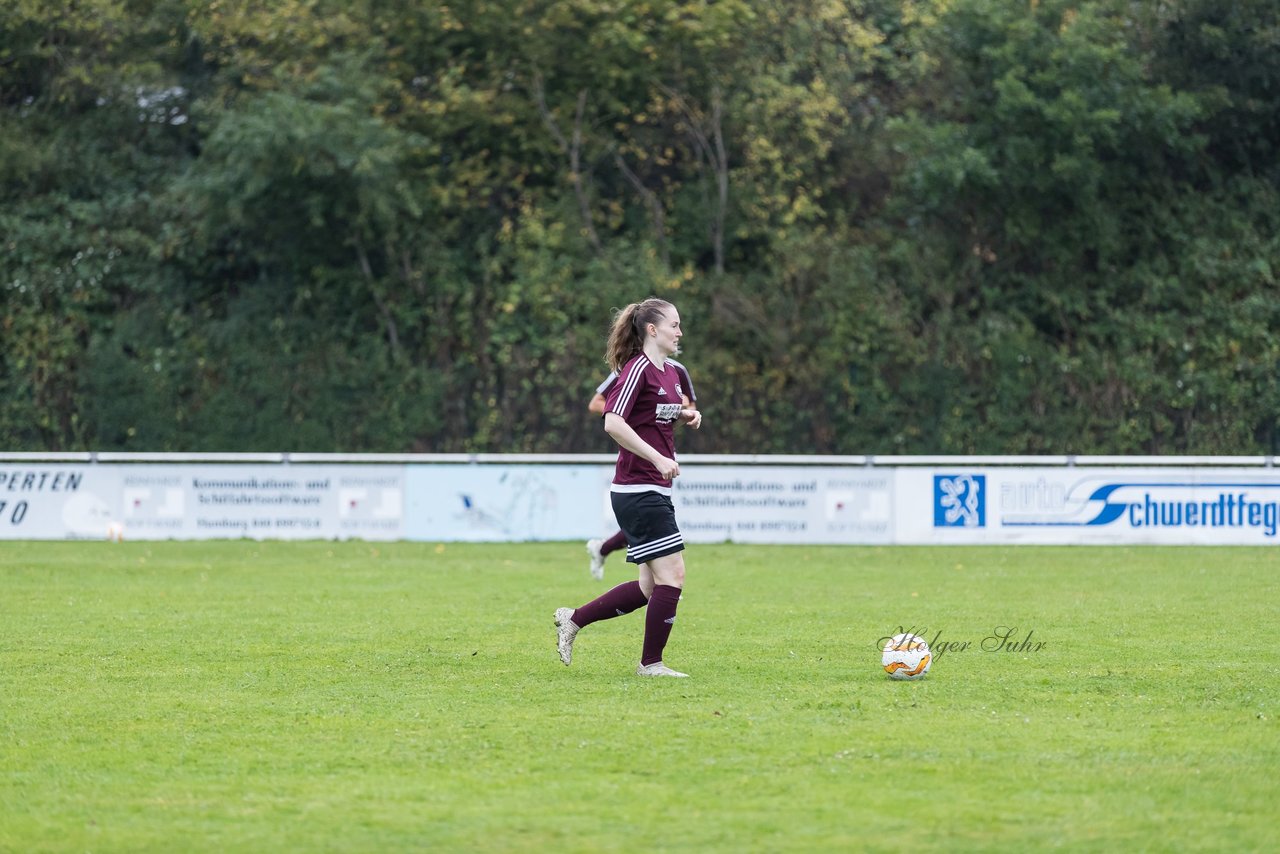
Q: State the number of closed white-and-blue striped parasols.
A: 0